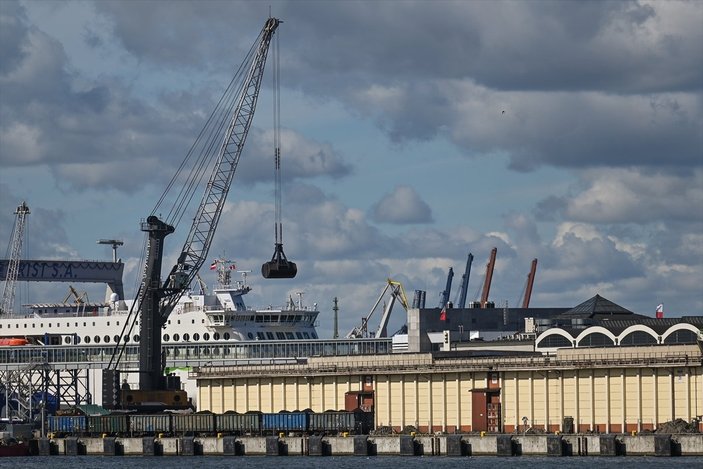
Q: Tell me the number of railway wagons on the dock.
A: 7